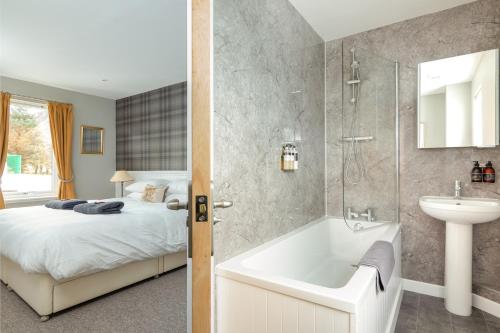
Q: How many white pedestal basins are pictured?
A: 1